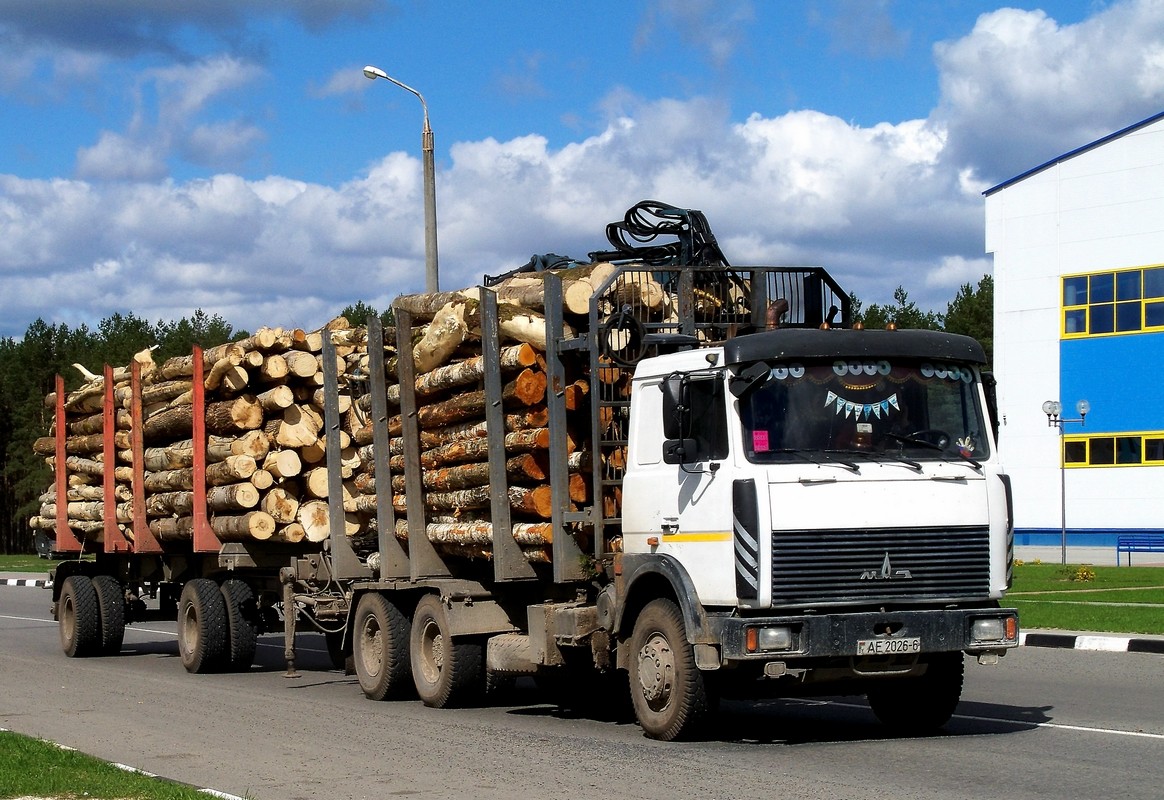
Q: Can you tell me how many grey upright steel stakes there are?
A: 5